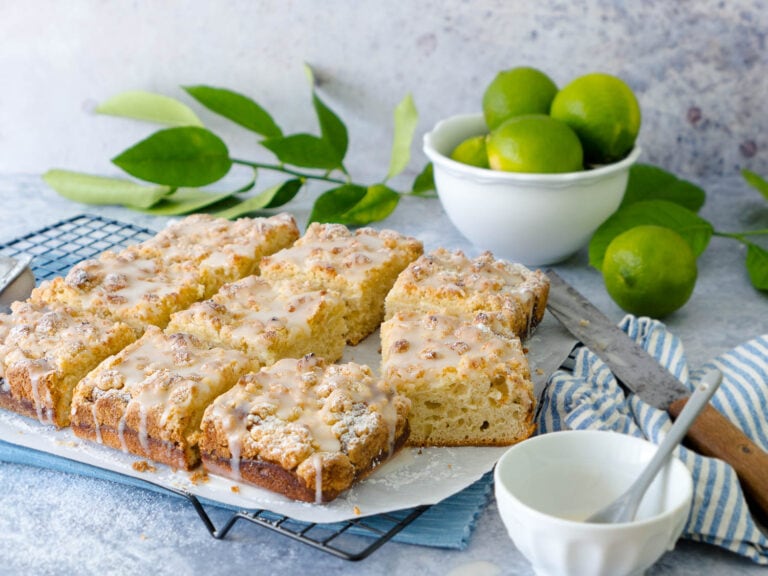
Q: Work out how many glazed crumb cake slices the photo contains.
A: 9